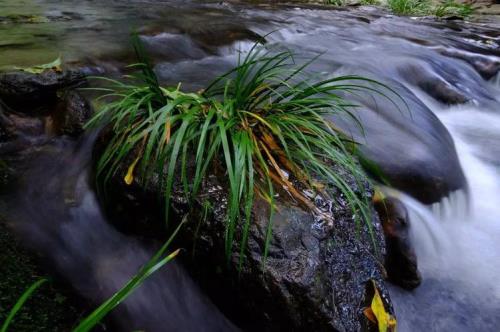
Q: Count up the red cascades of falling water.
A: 0